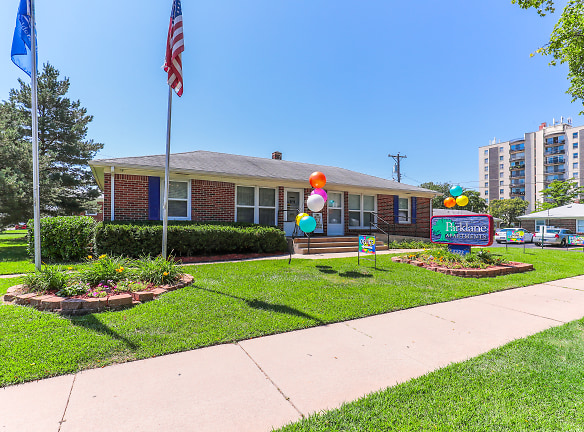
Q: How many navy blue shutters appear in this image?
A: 3